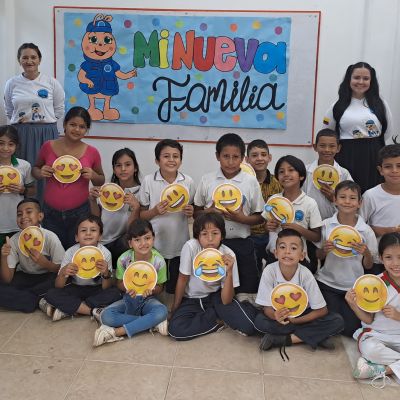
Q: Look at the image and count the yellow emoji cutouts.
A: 15